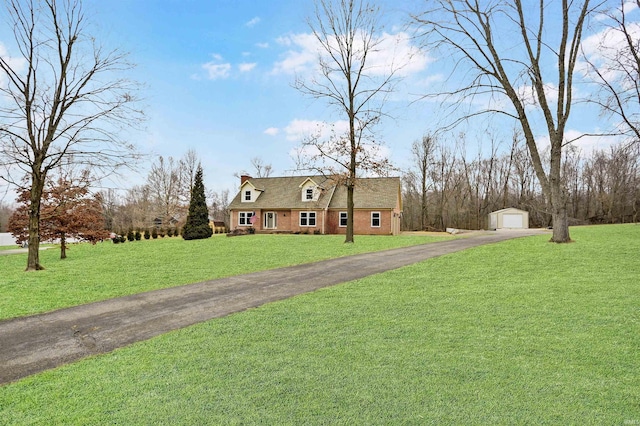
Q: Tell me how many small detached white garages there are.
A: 1